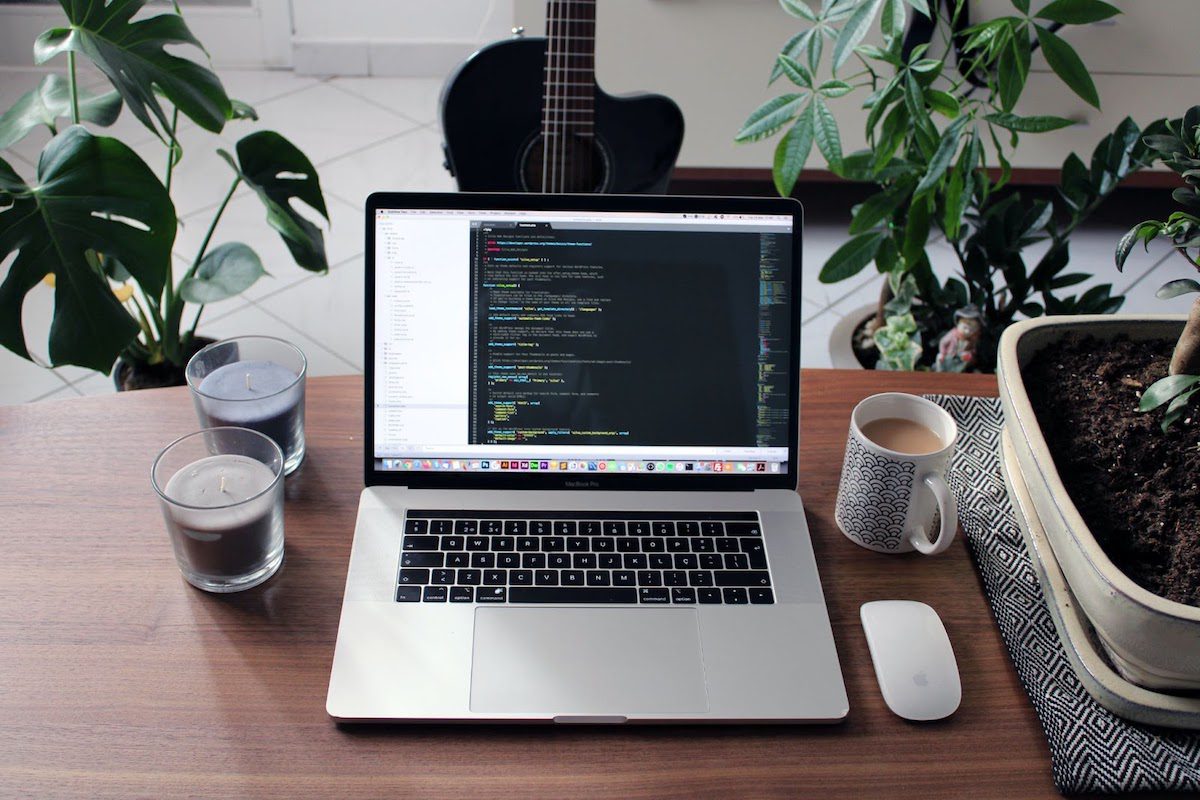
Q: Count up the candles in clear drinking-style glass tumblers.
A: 2